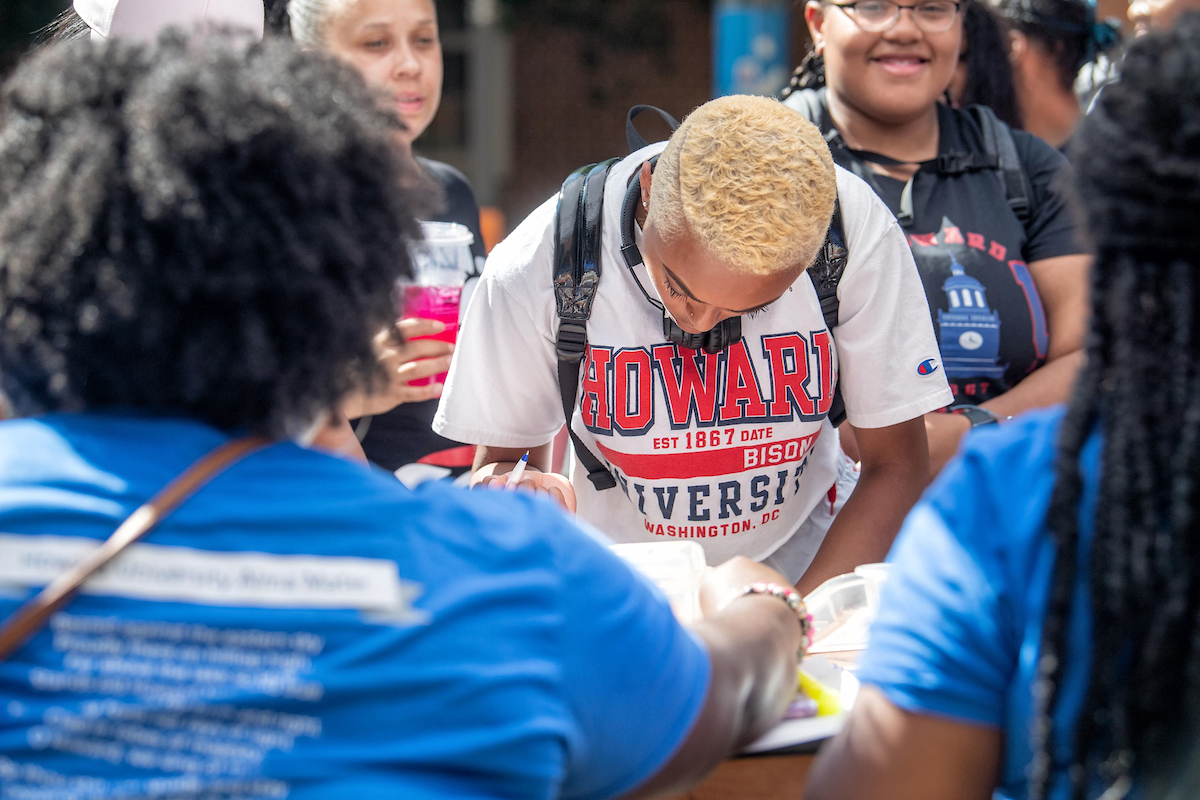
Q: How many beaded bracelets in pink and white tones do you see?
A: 1